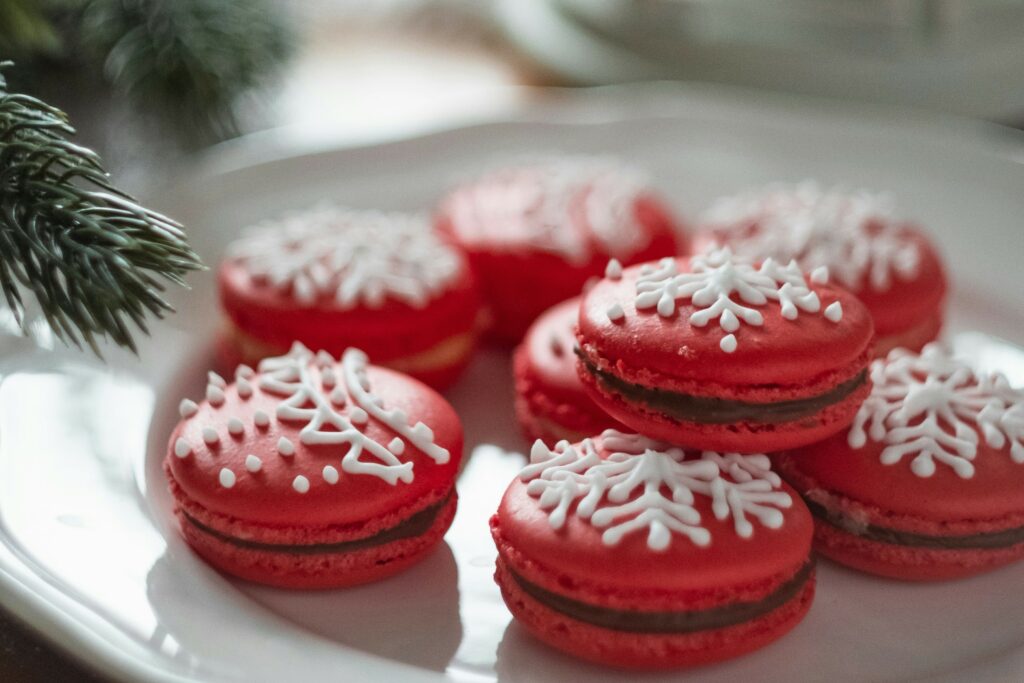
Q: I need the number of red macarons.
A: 8